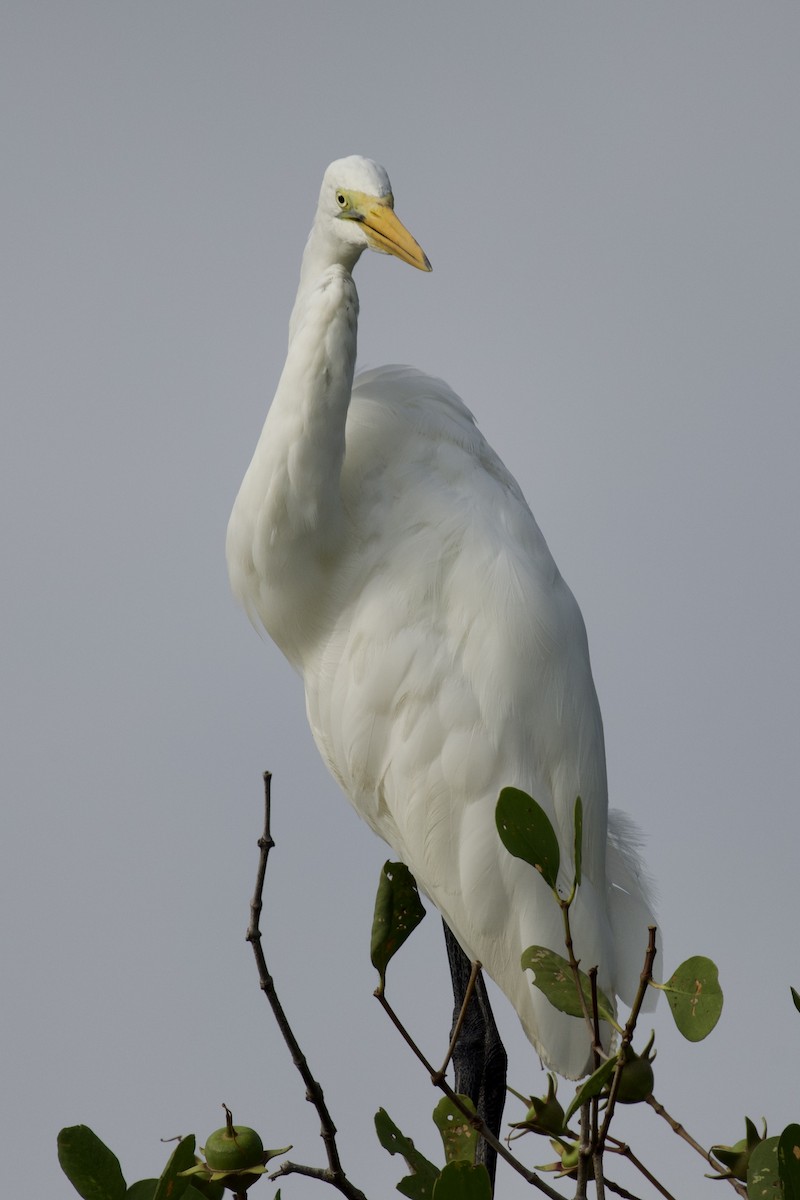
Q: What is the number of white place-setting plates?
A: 0